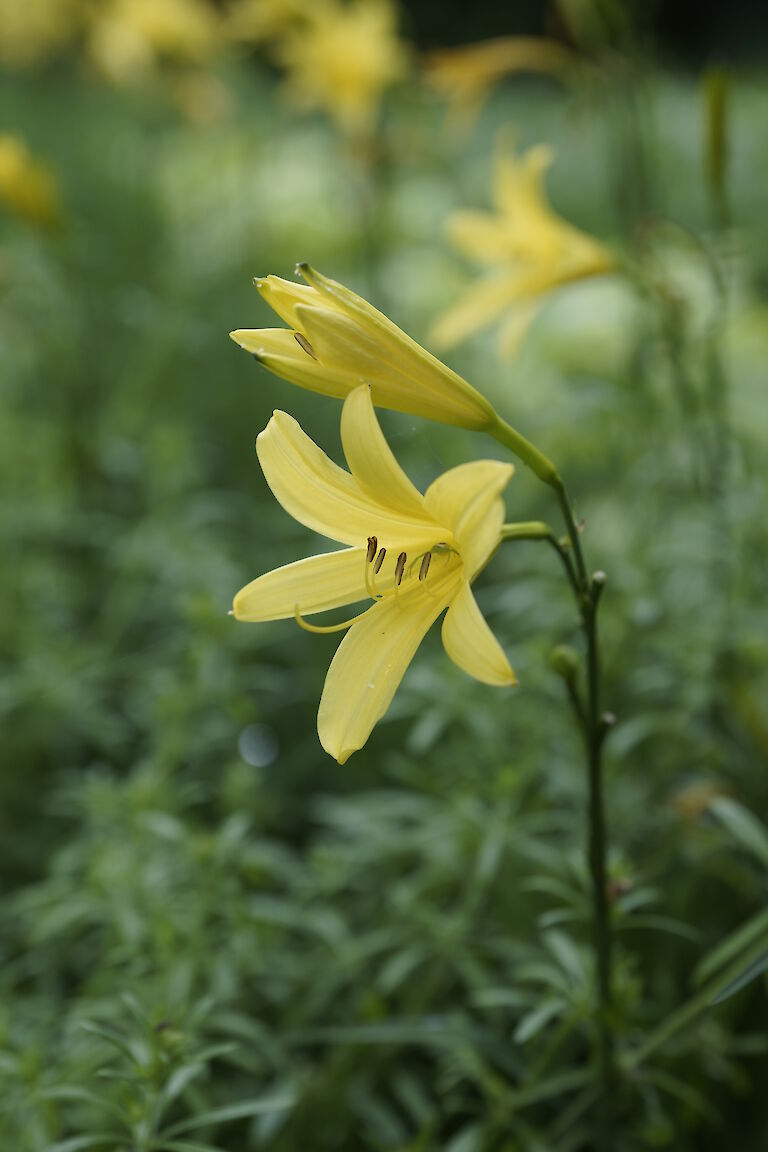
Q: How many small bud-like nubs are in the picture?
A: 3